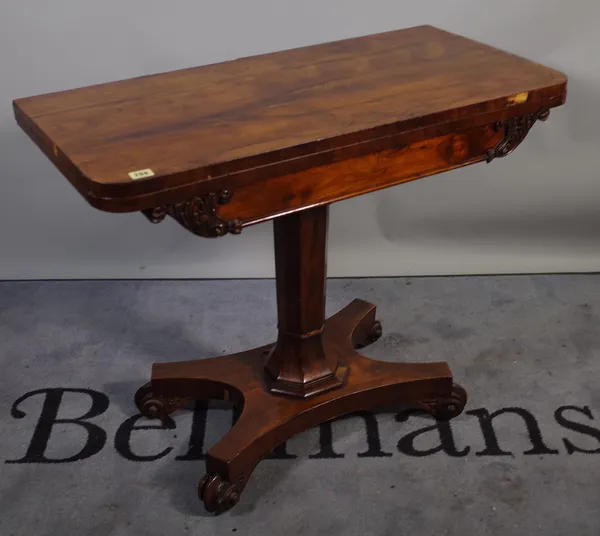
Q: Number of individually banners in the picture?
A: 0